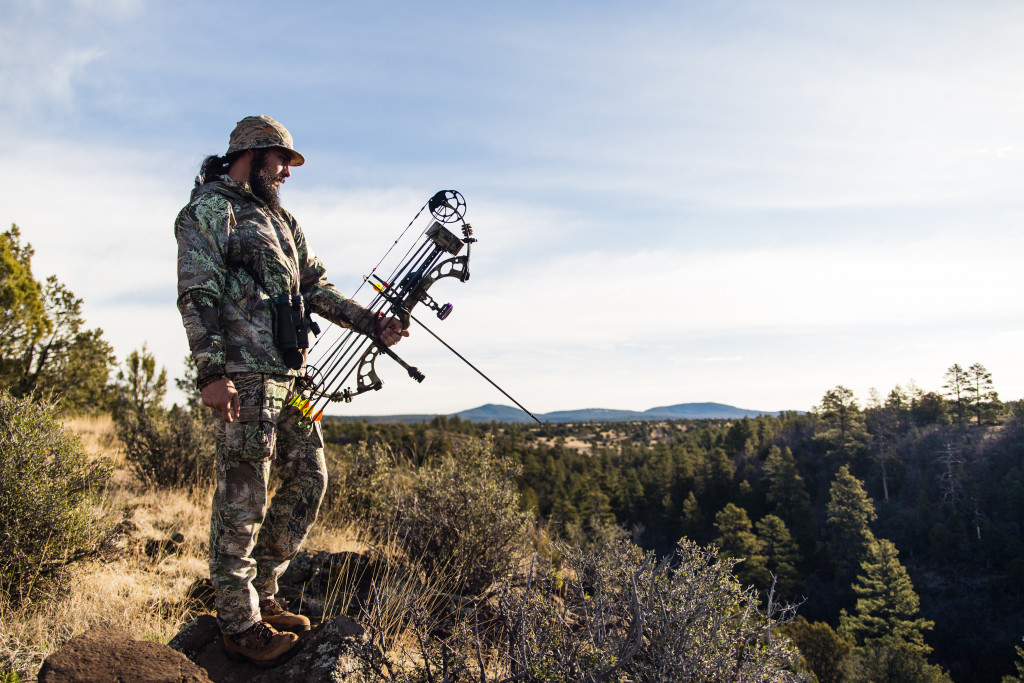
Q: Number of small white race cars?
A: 0